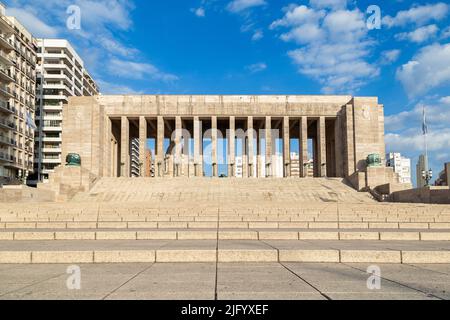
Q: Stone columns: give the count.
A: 12